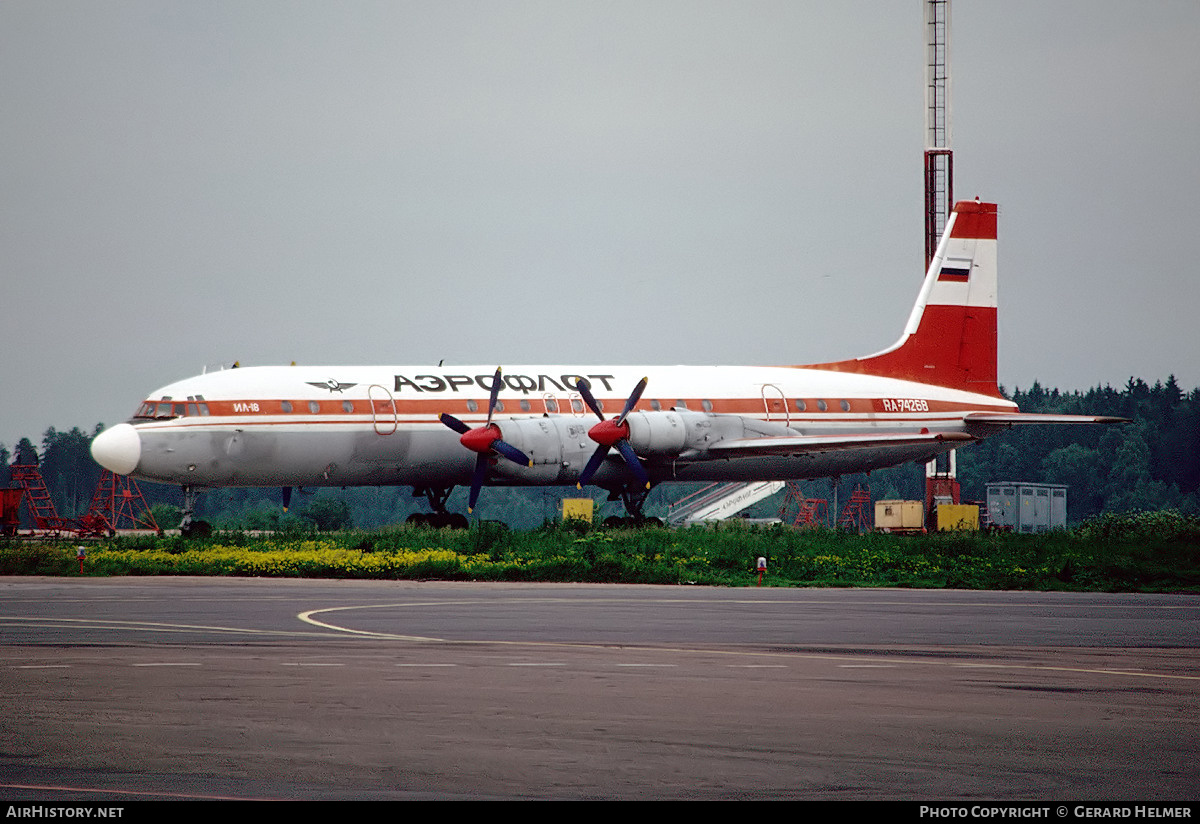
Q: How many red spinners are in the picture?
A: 2